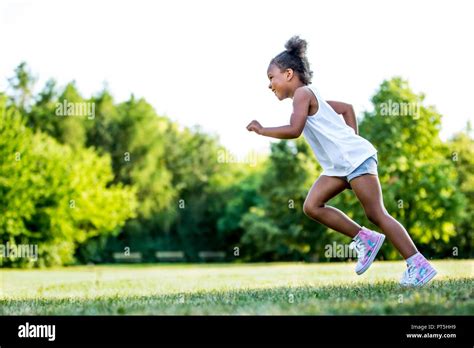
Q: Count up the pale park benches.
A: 3